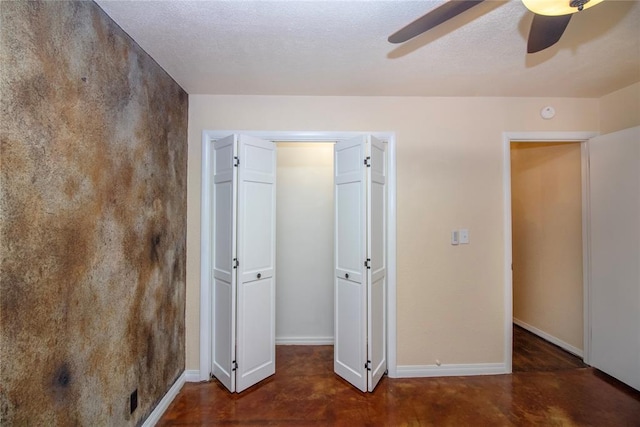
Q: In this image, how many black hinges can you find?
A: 6